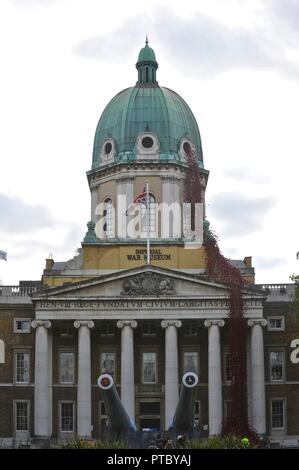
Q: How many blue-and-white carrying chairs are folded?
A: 0